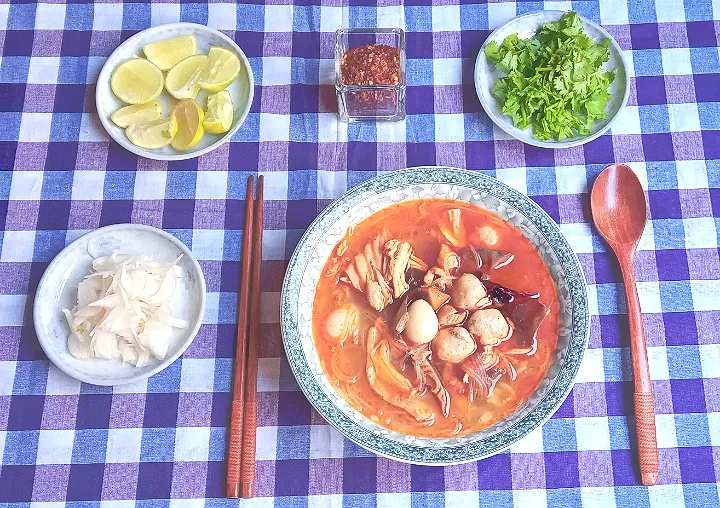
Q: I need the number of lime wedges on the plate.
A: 8